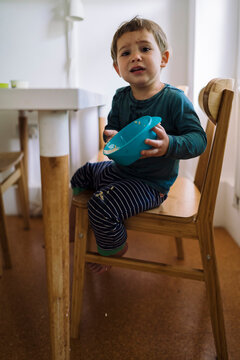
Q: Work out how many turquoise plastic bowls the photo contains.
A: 1